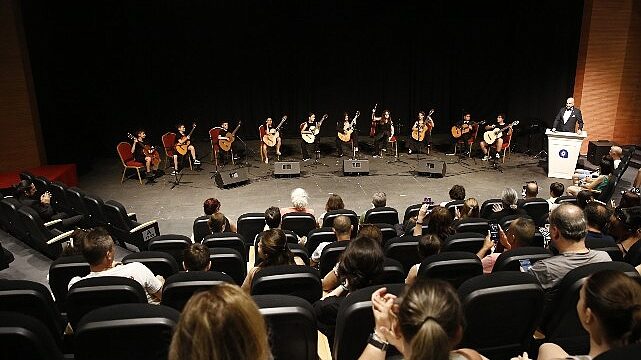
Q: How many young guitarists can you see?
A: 10